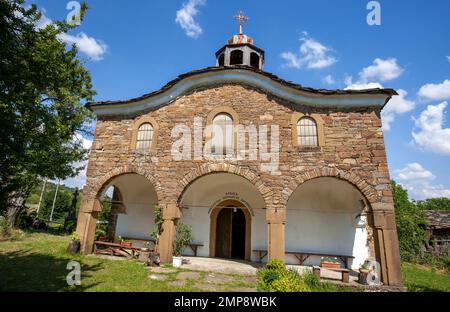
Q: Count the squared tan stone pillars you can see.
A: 4